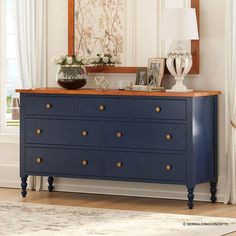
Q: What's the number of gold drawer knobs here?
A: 11